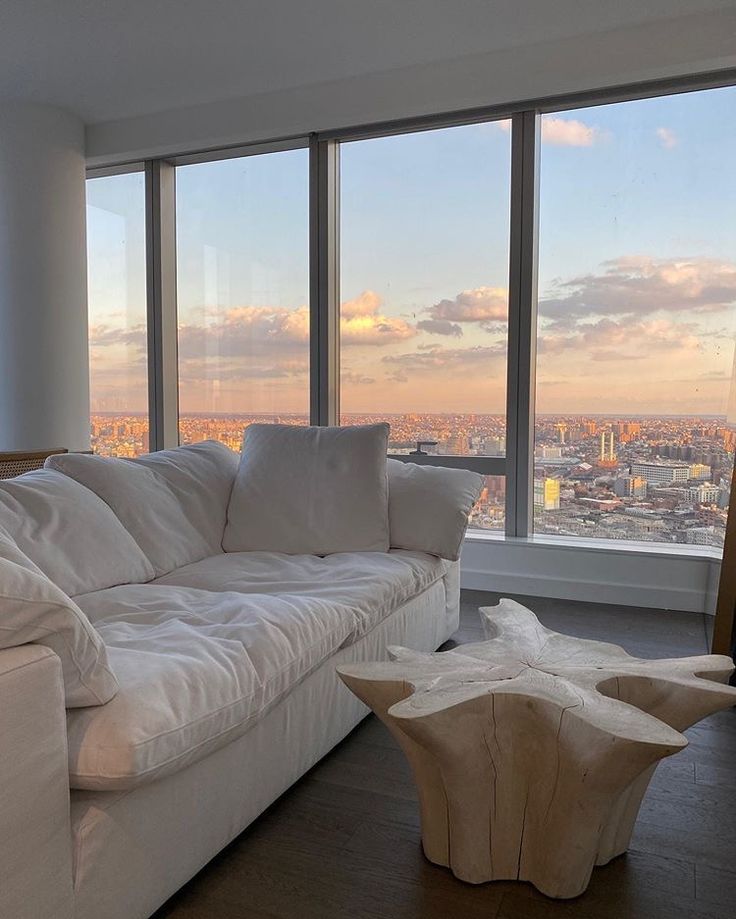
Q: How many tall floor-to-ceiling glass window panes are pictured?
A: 4